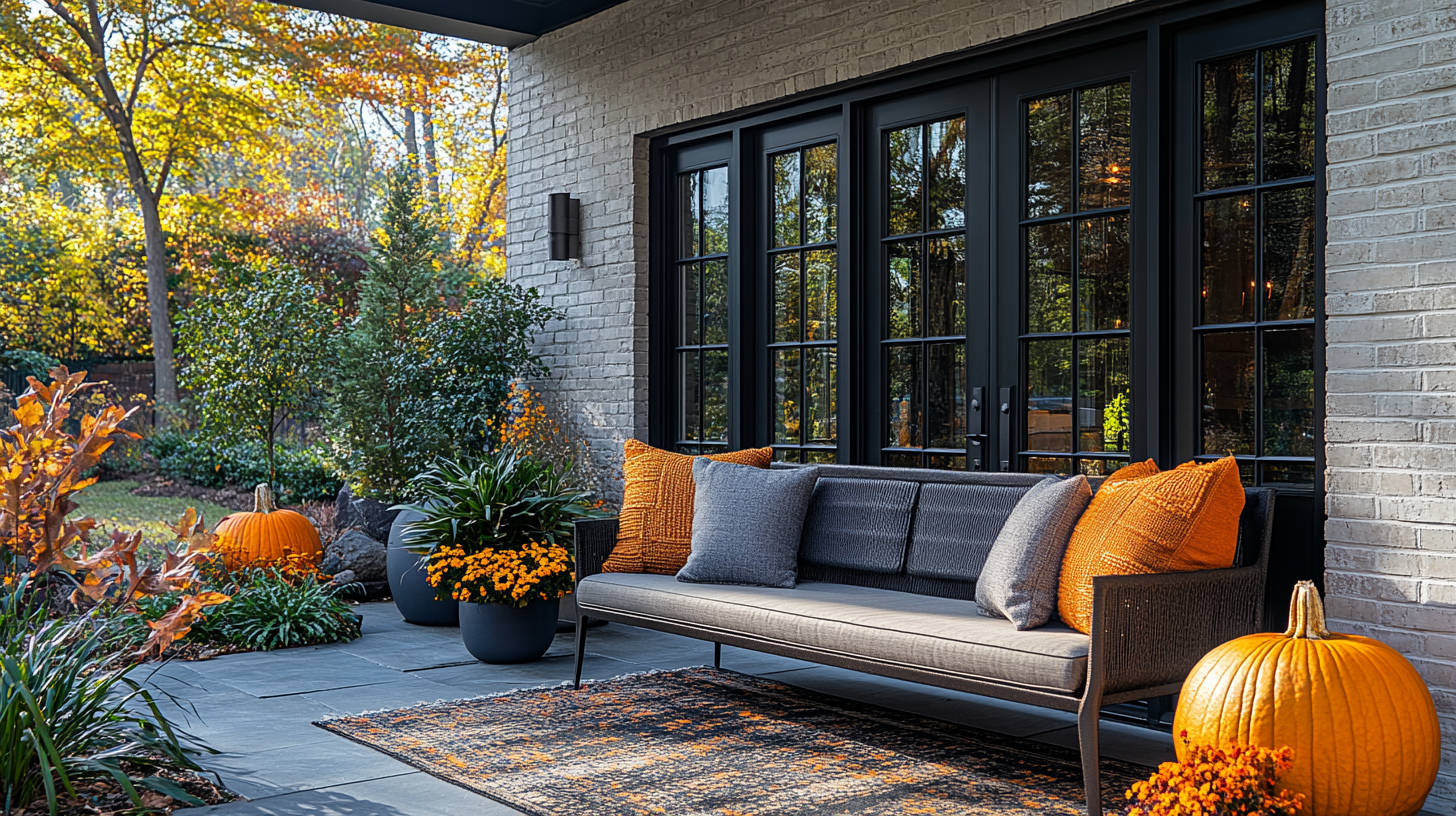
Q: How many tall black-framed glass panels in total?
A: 5